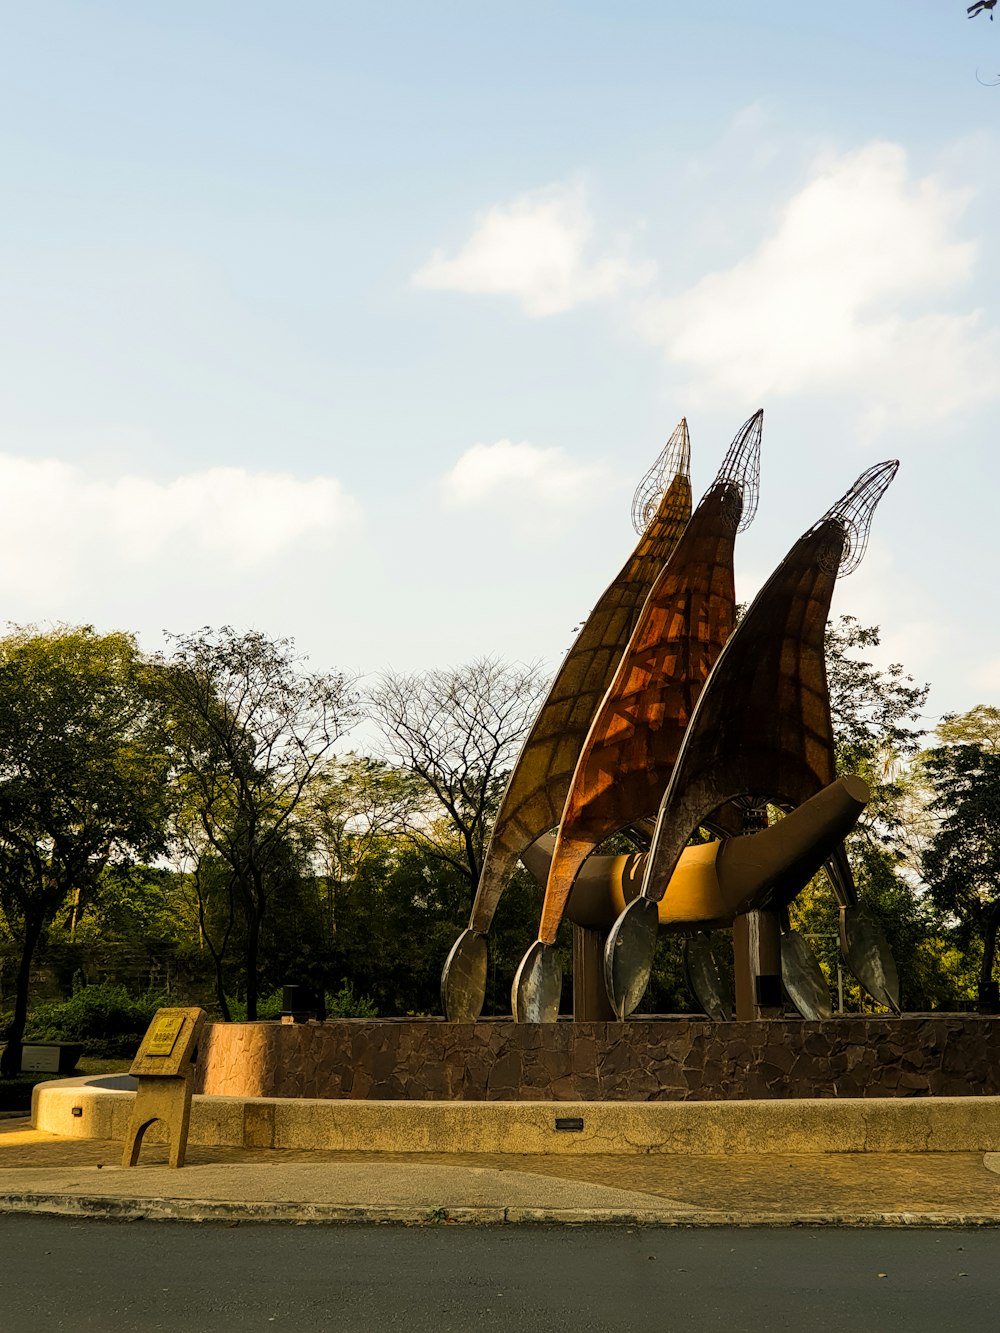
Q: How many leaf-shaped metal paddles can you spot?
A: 6